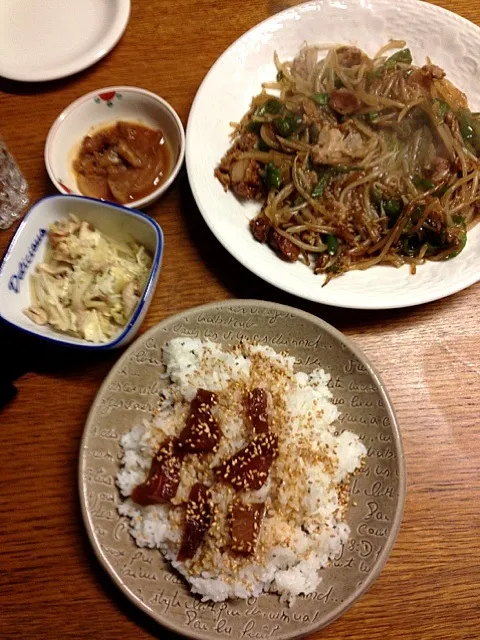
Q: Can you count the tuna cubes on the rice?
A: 6